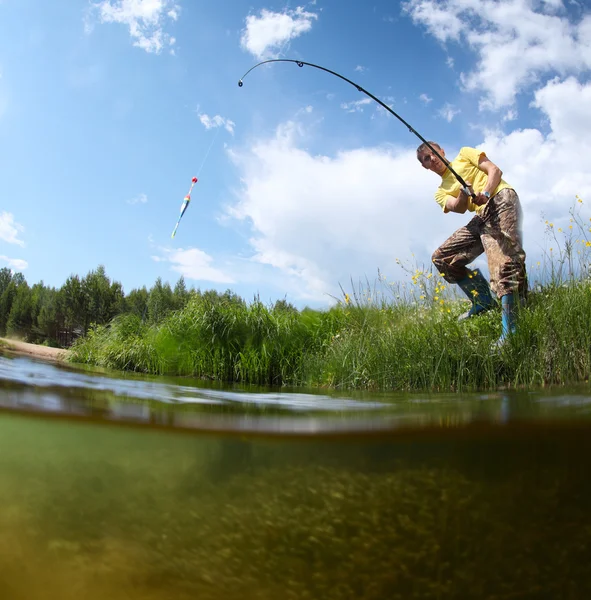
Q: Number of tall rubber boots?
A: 2